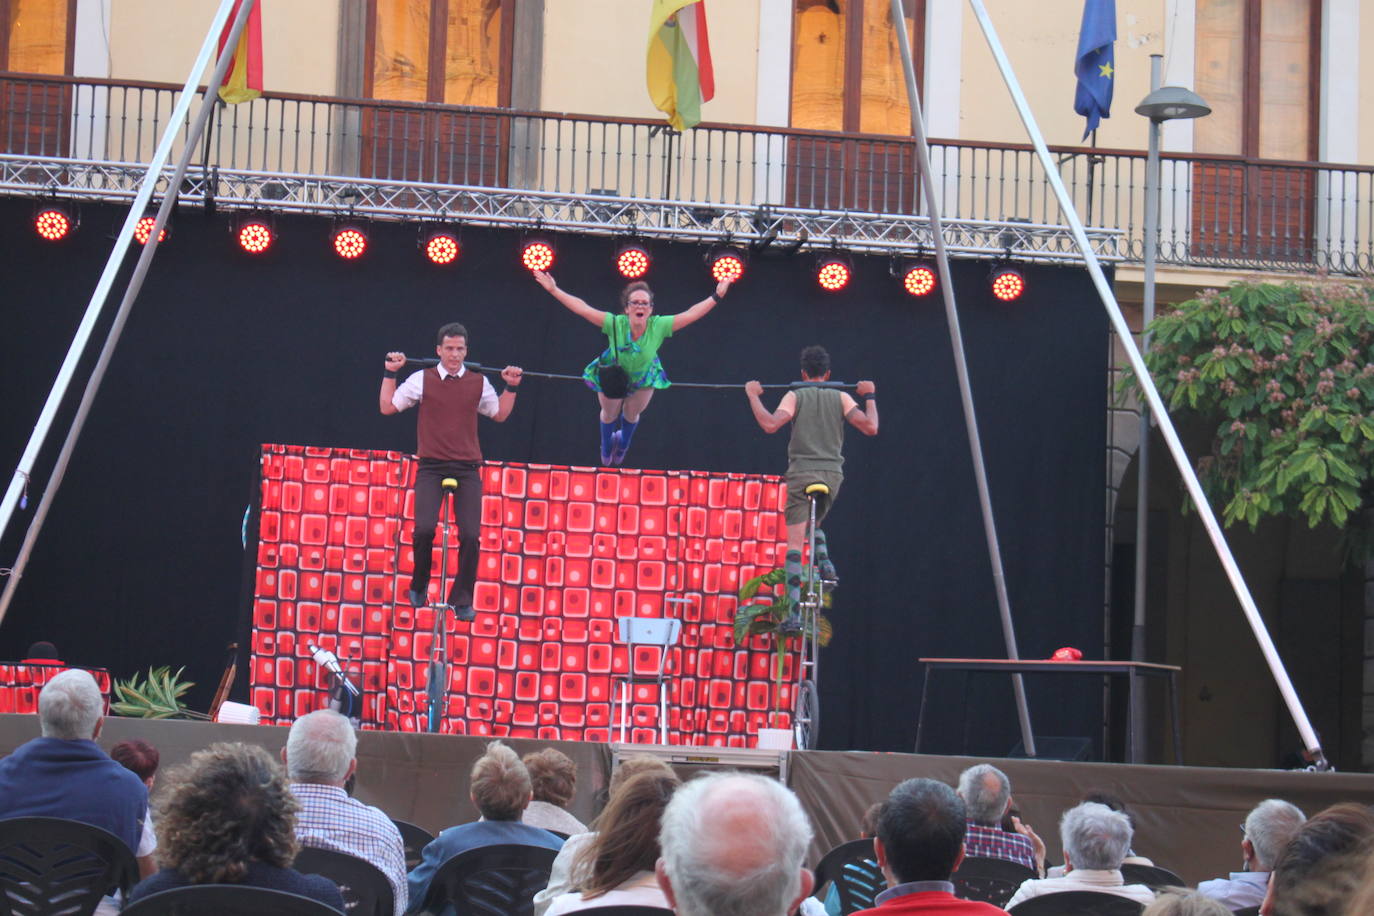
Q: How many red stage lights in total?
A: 11